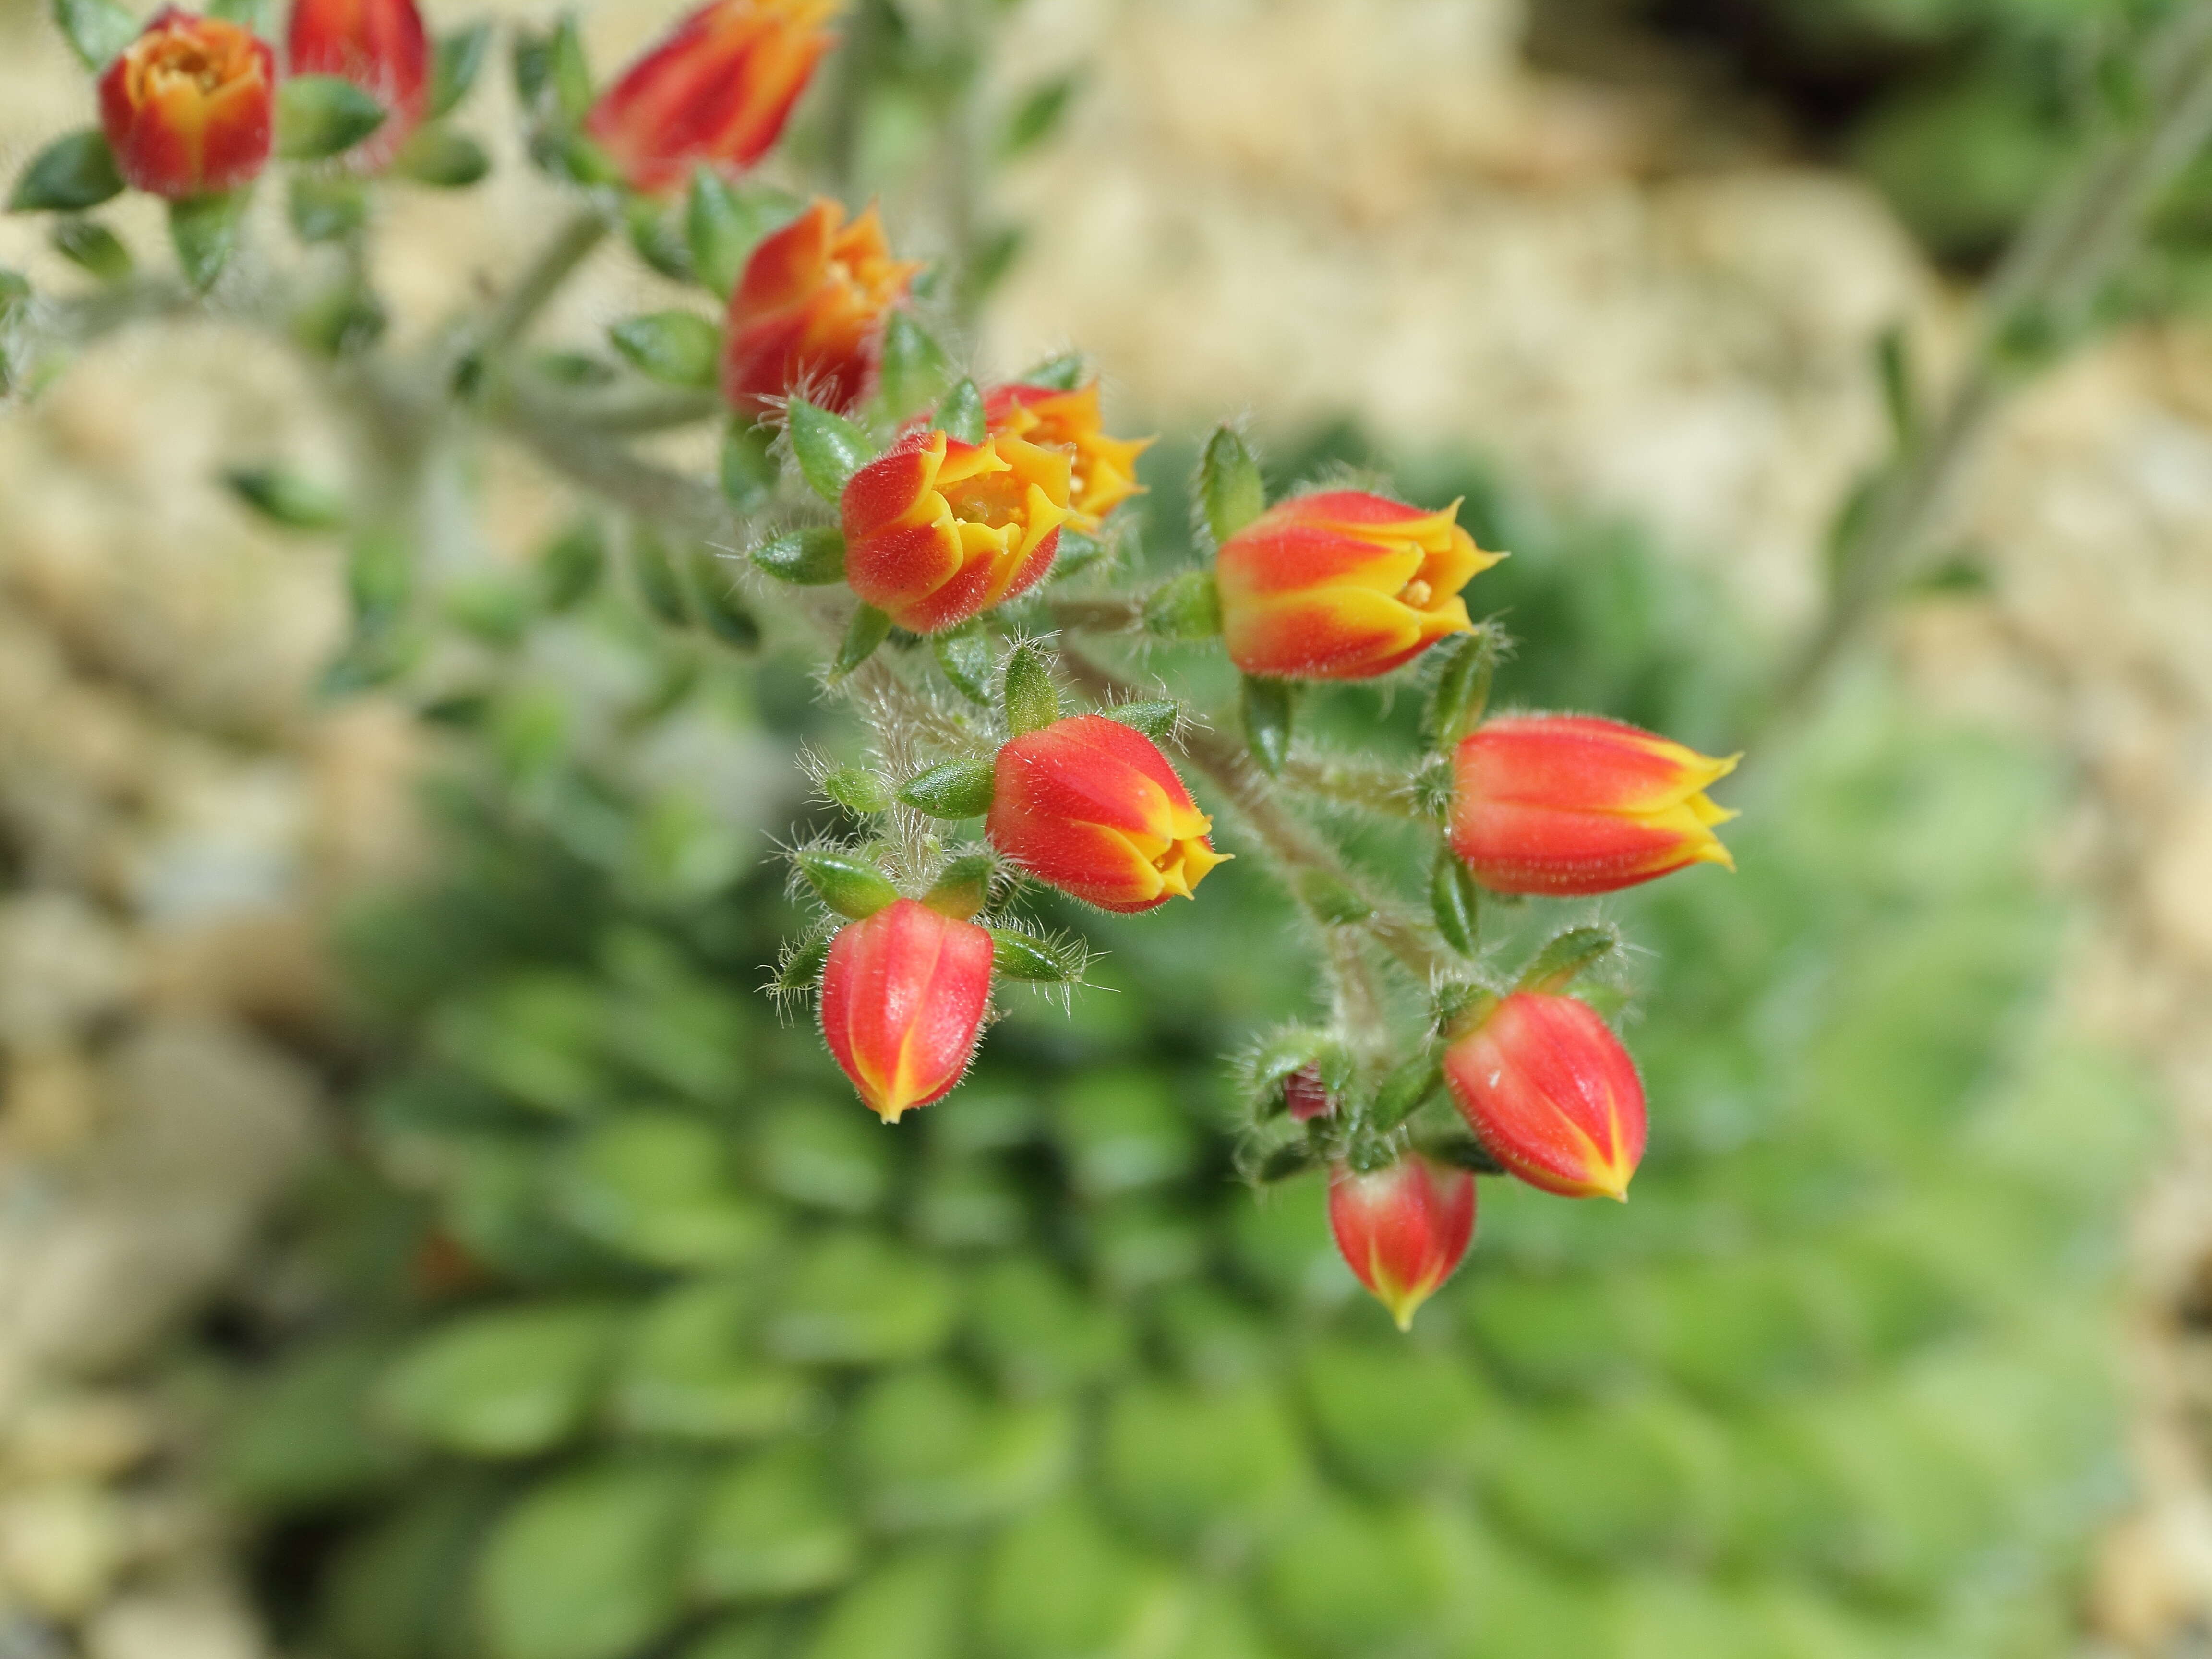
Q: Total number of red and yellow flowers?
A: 12